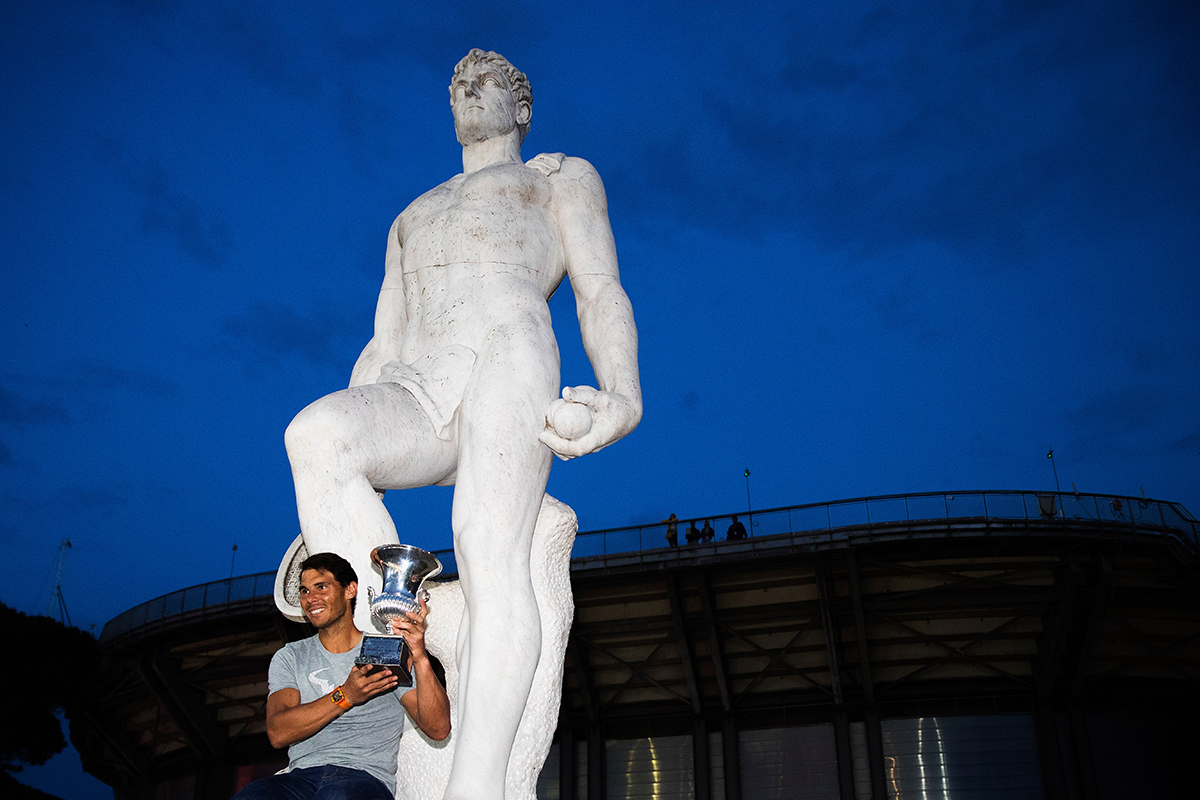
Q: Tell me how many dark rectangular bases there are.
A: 1